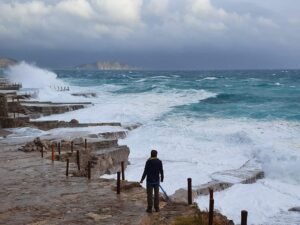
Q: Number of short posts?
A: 13